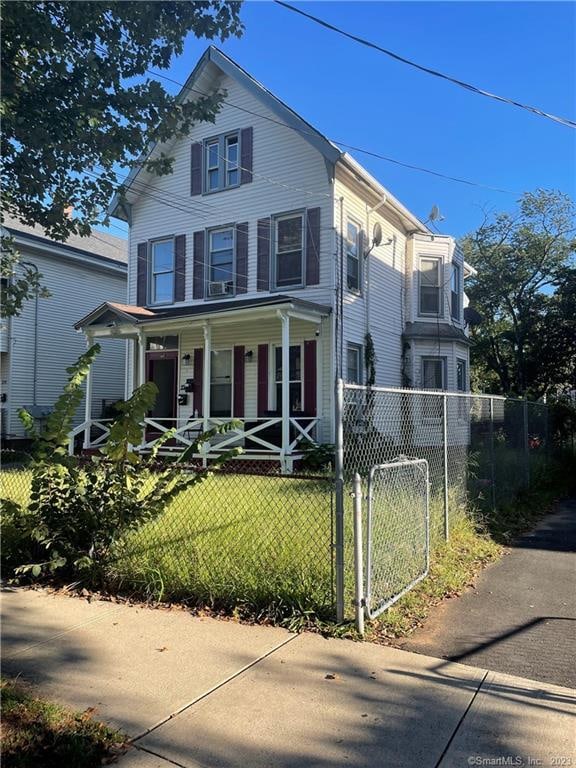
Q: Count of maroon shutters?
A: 4